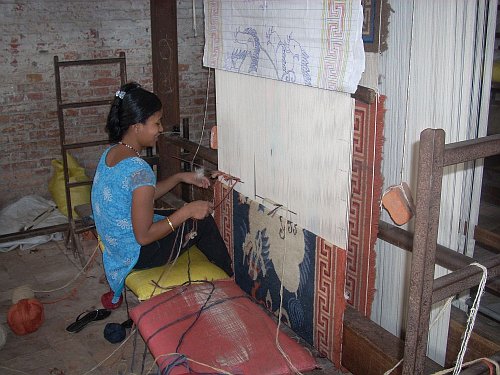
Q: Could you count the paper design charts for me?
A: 1